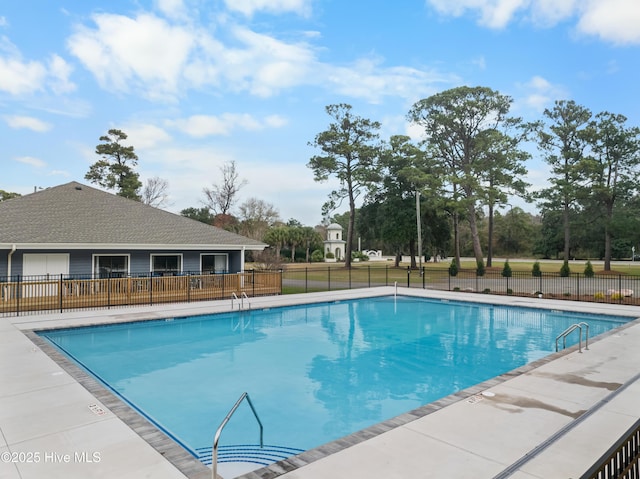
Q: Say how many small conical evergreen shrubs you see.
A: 6